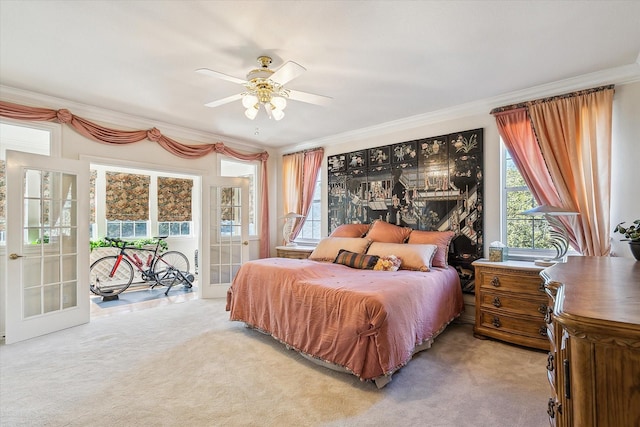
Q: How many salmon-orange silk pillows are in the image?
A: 3